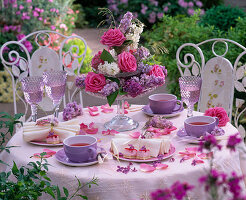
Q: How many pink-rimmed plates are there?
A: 2